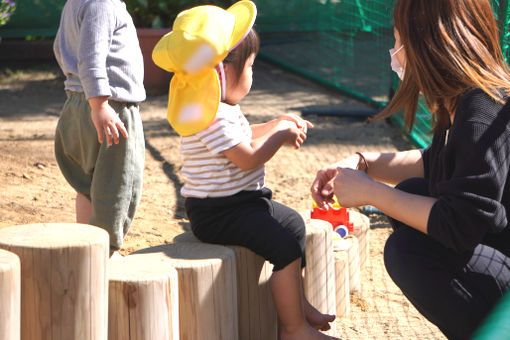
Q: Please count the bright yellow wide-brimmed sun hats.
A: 1